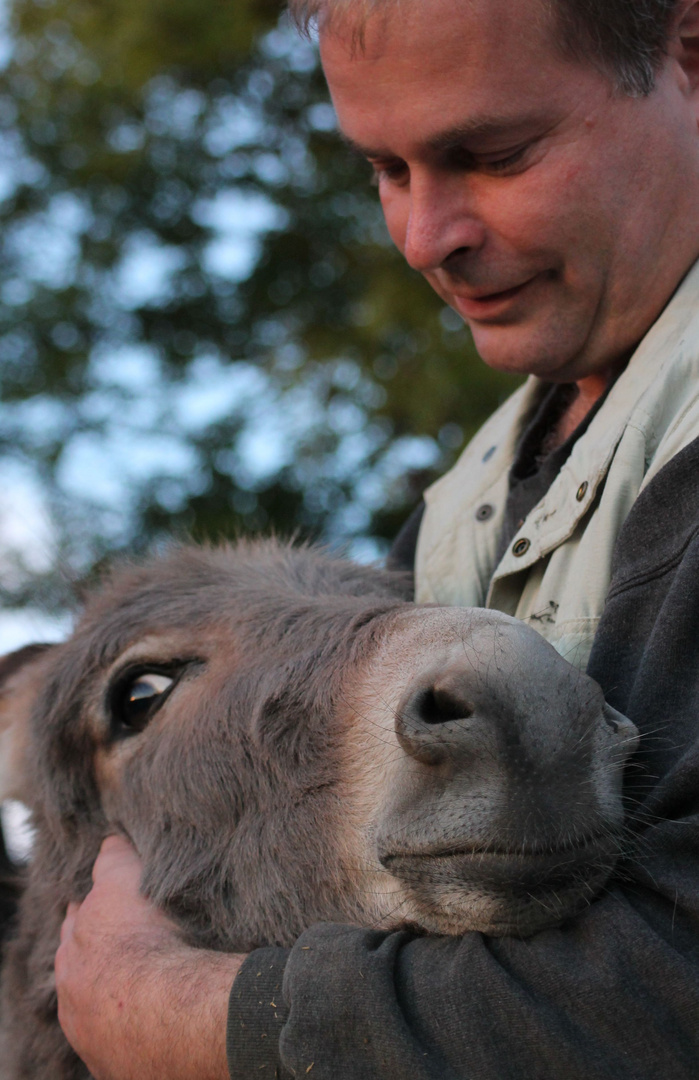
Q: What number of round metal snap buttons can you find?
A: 4